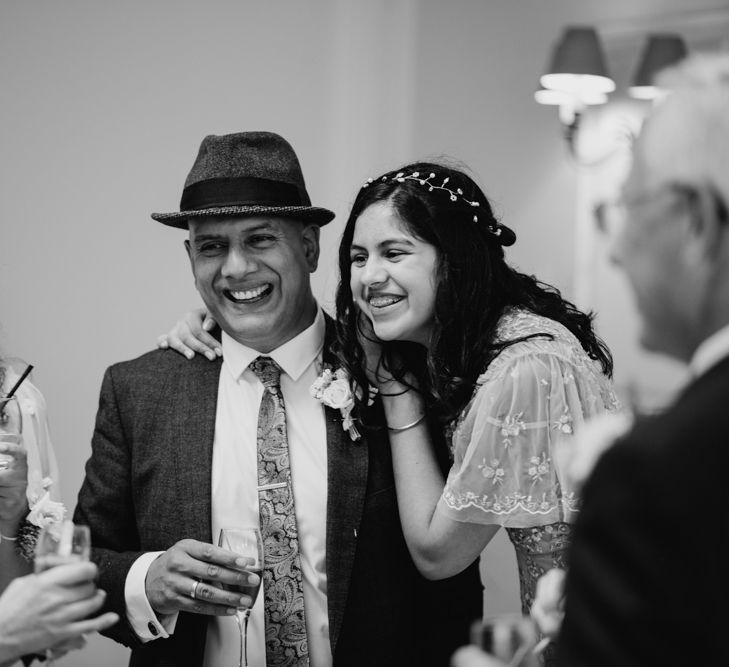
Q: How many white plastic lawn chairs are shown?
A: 0